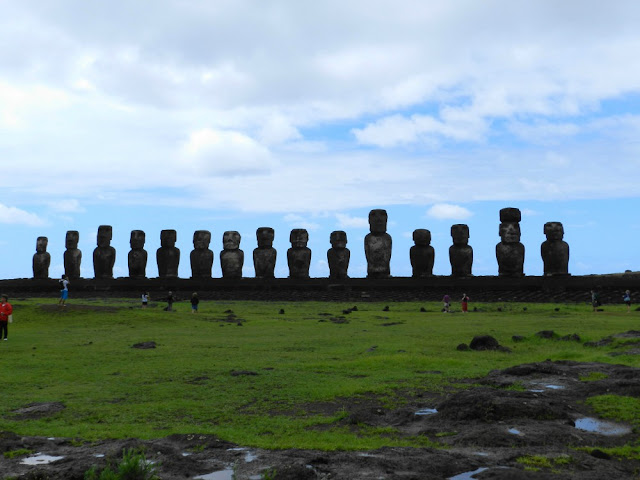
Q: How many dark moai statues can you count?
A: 15